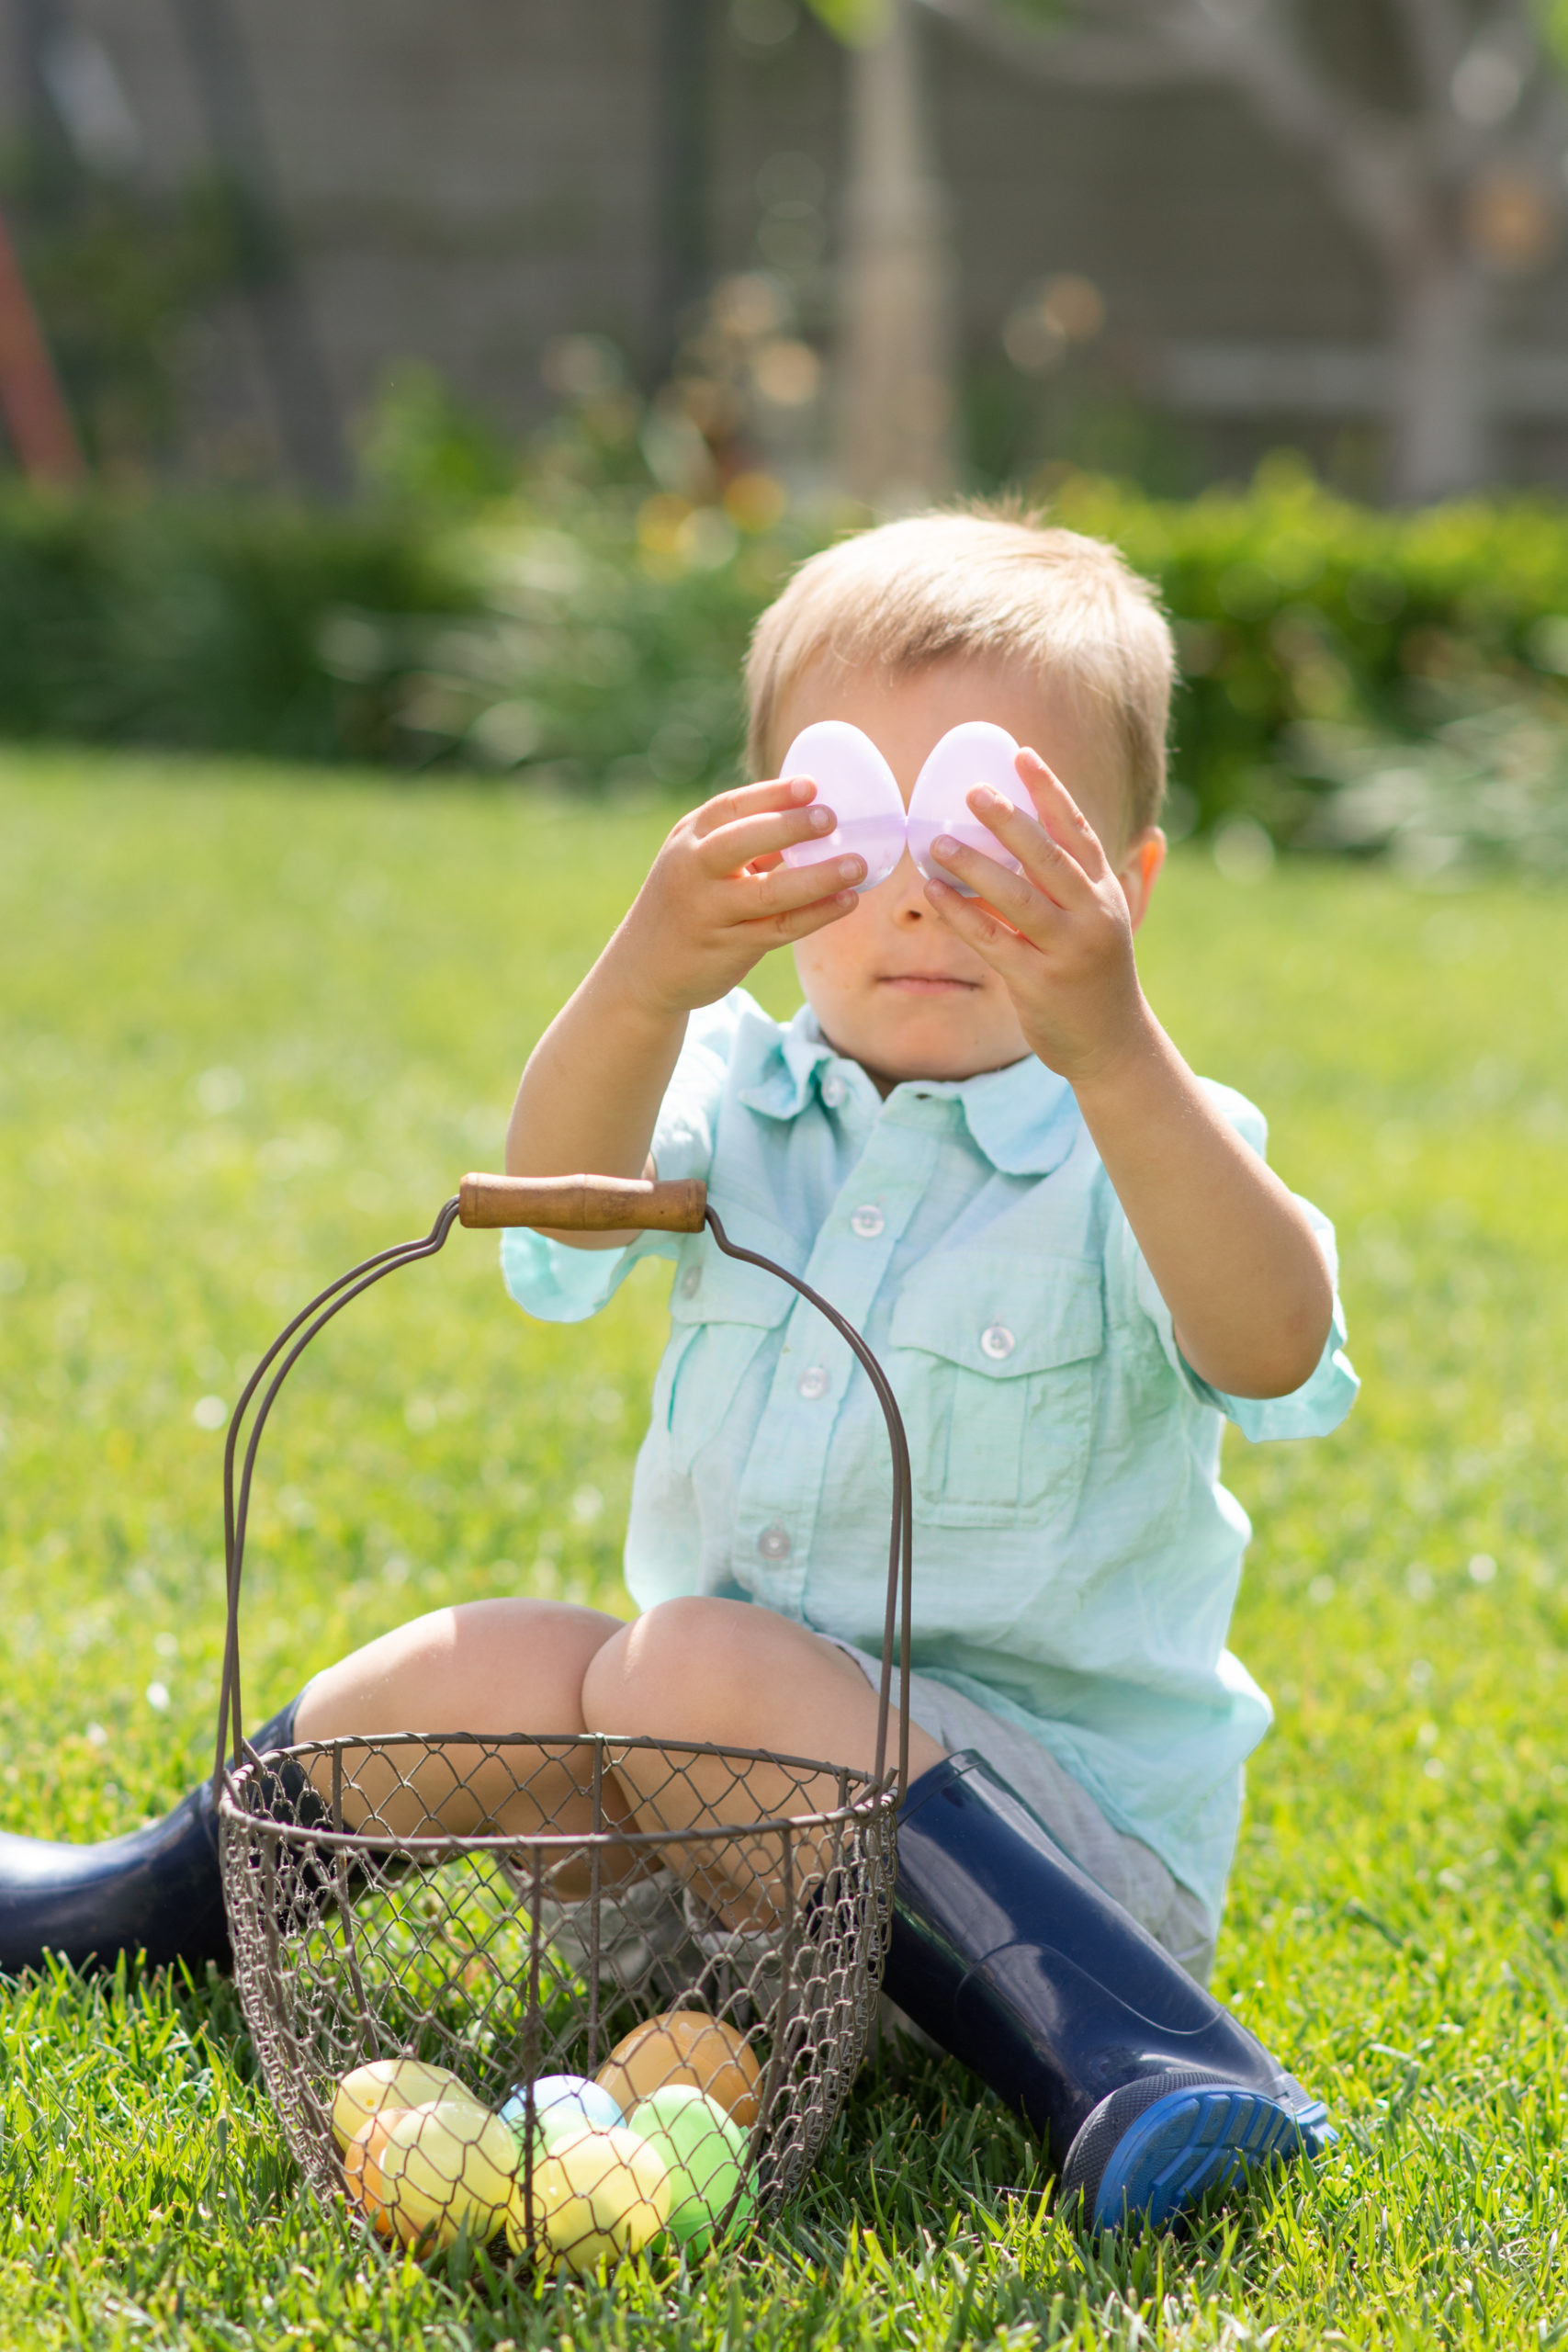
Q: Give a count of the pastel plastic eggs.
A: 10